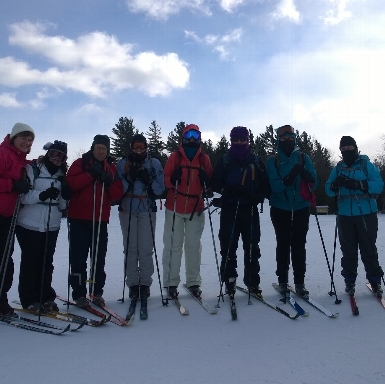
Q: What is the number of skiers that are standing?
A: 8